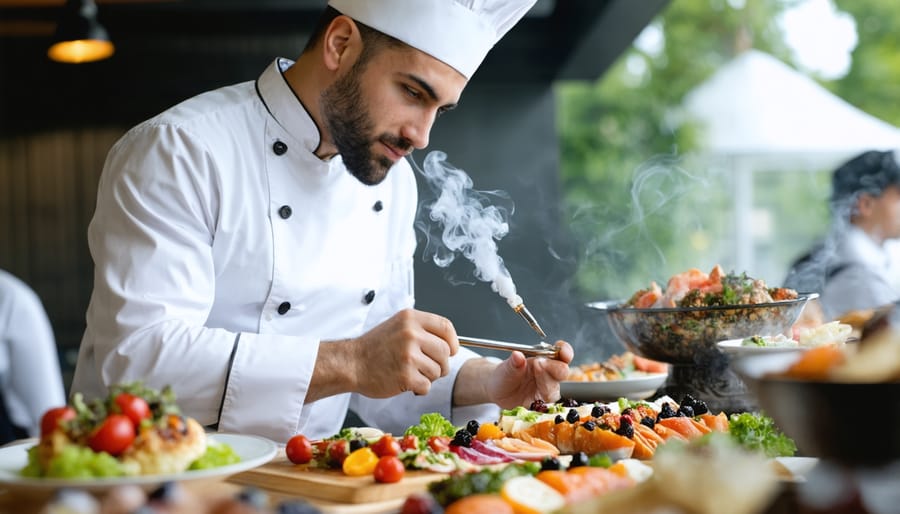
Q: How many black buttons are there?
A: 5